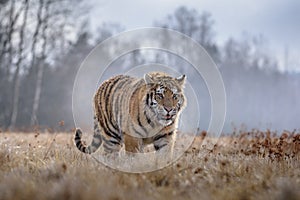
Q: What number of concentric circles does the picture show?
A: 3